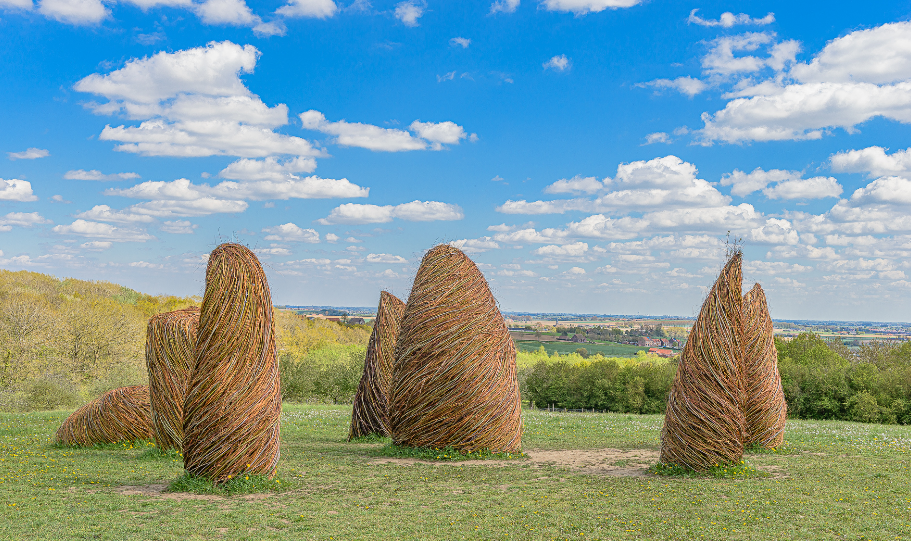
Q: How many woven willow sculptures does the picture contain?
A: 7